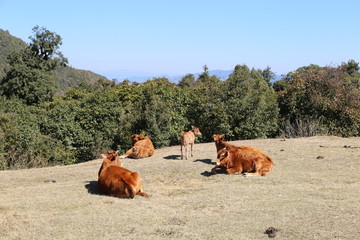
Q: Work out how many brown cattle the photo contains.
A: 5